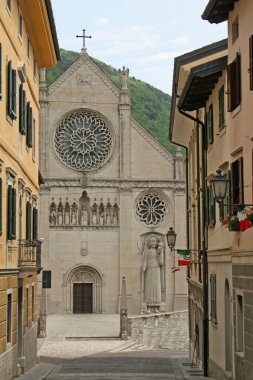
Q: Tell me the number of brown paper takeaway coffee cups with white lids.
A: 0